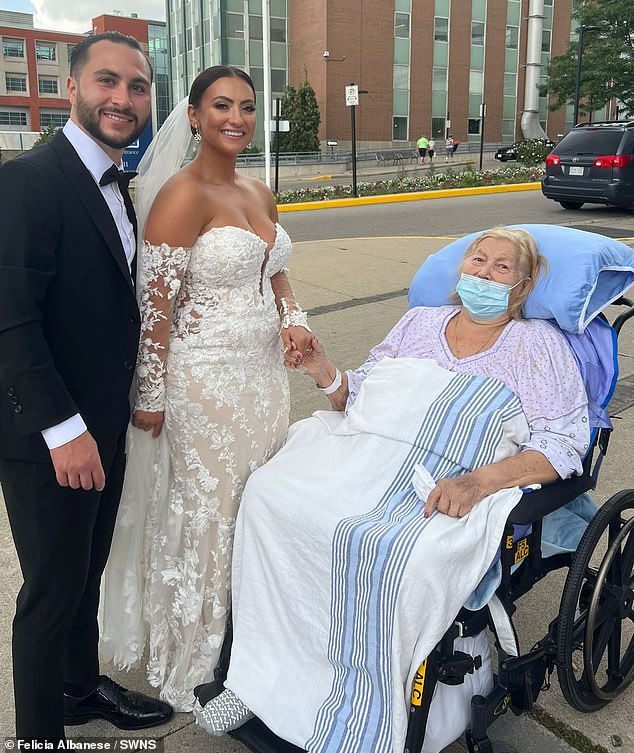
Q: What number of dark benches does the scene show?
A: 2